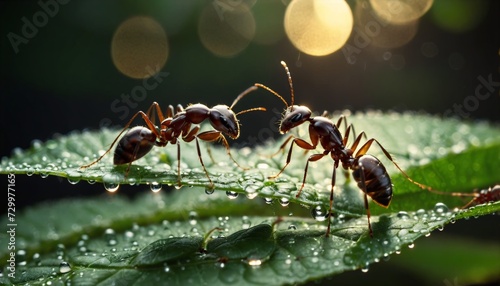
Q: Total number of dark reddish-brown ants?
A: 2